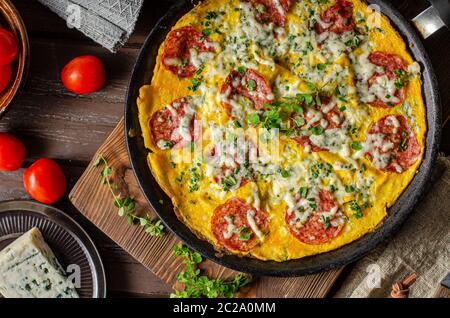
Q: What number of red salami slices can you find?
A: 11